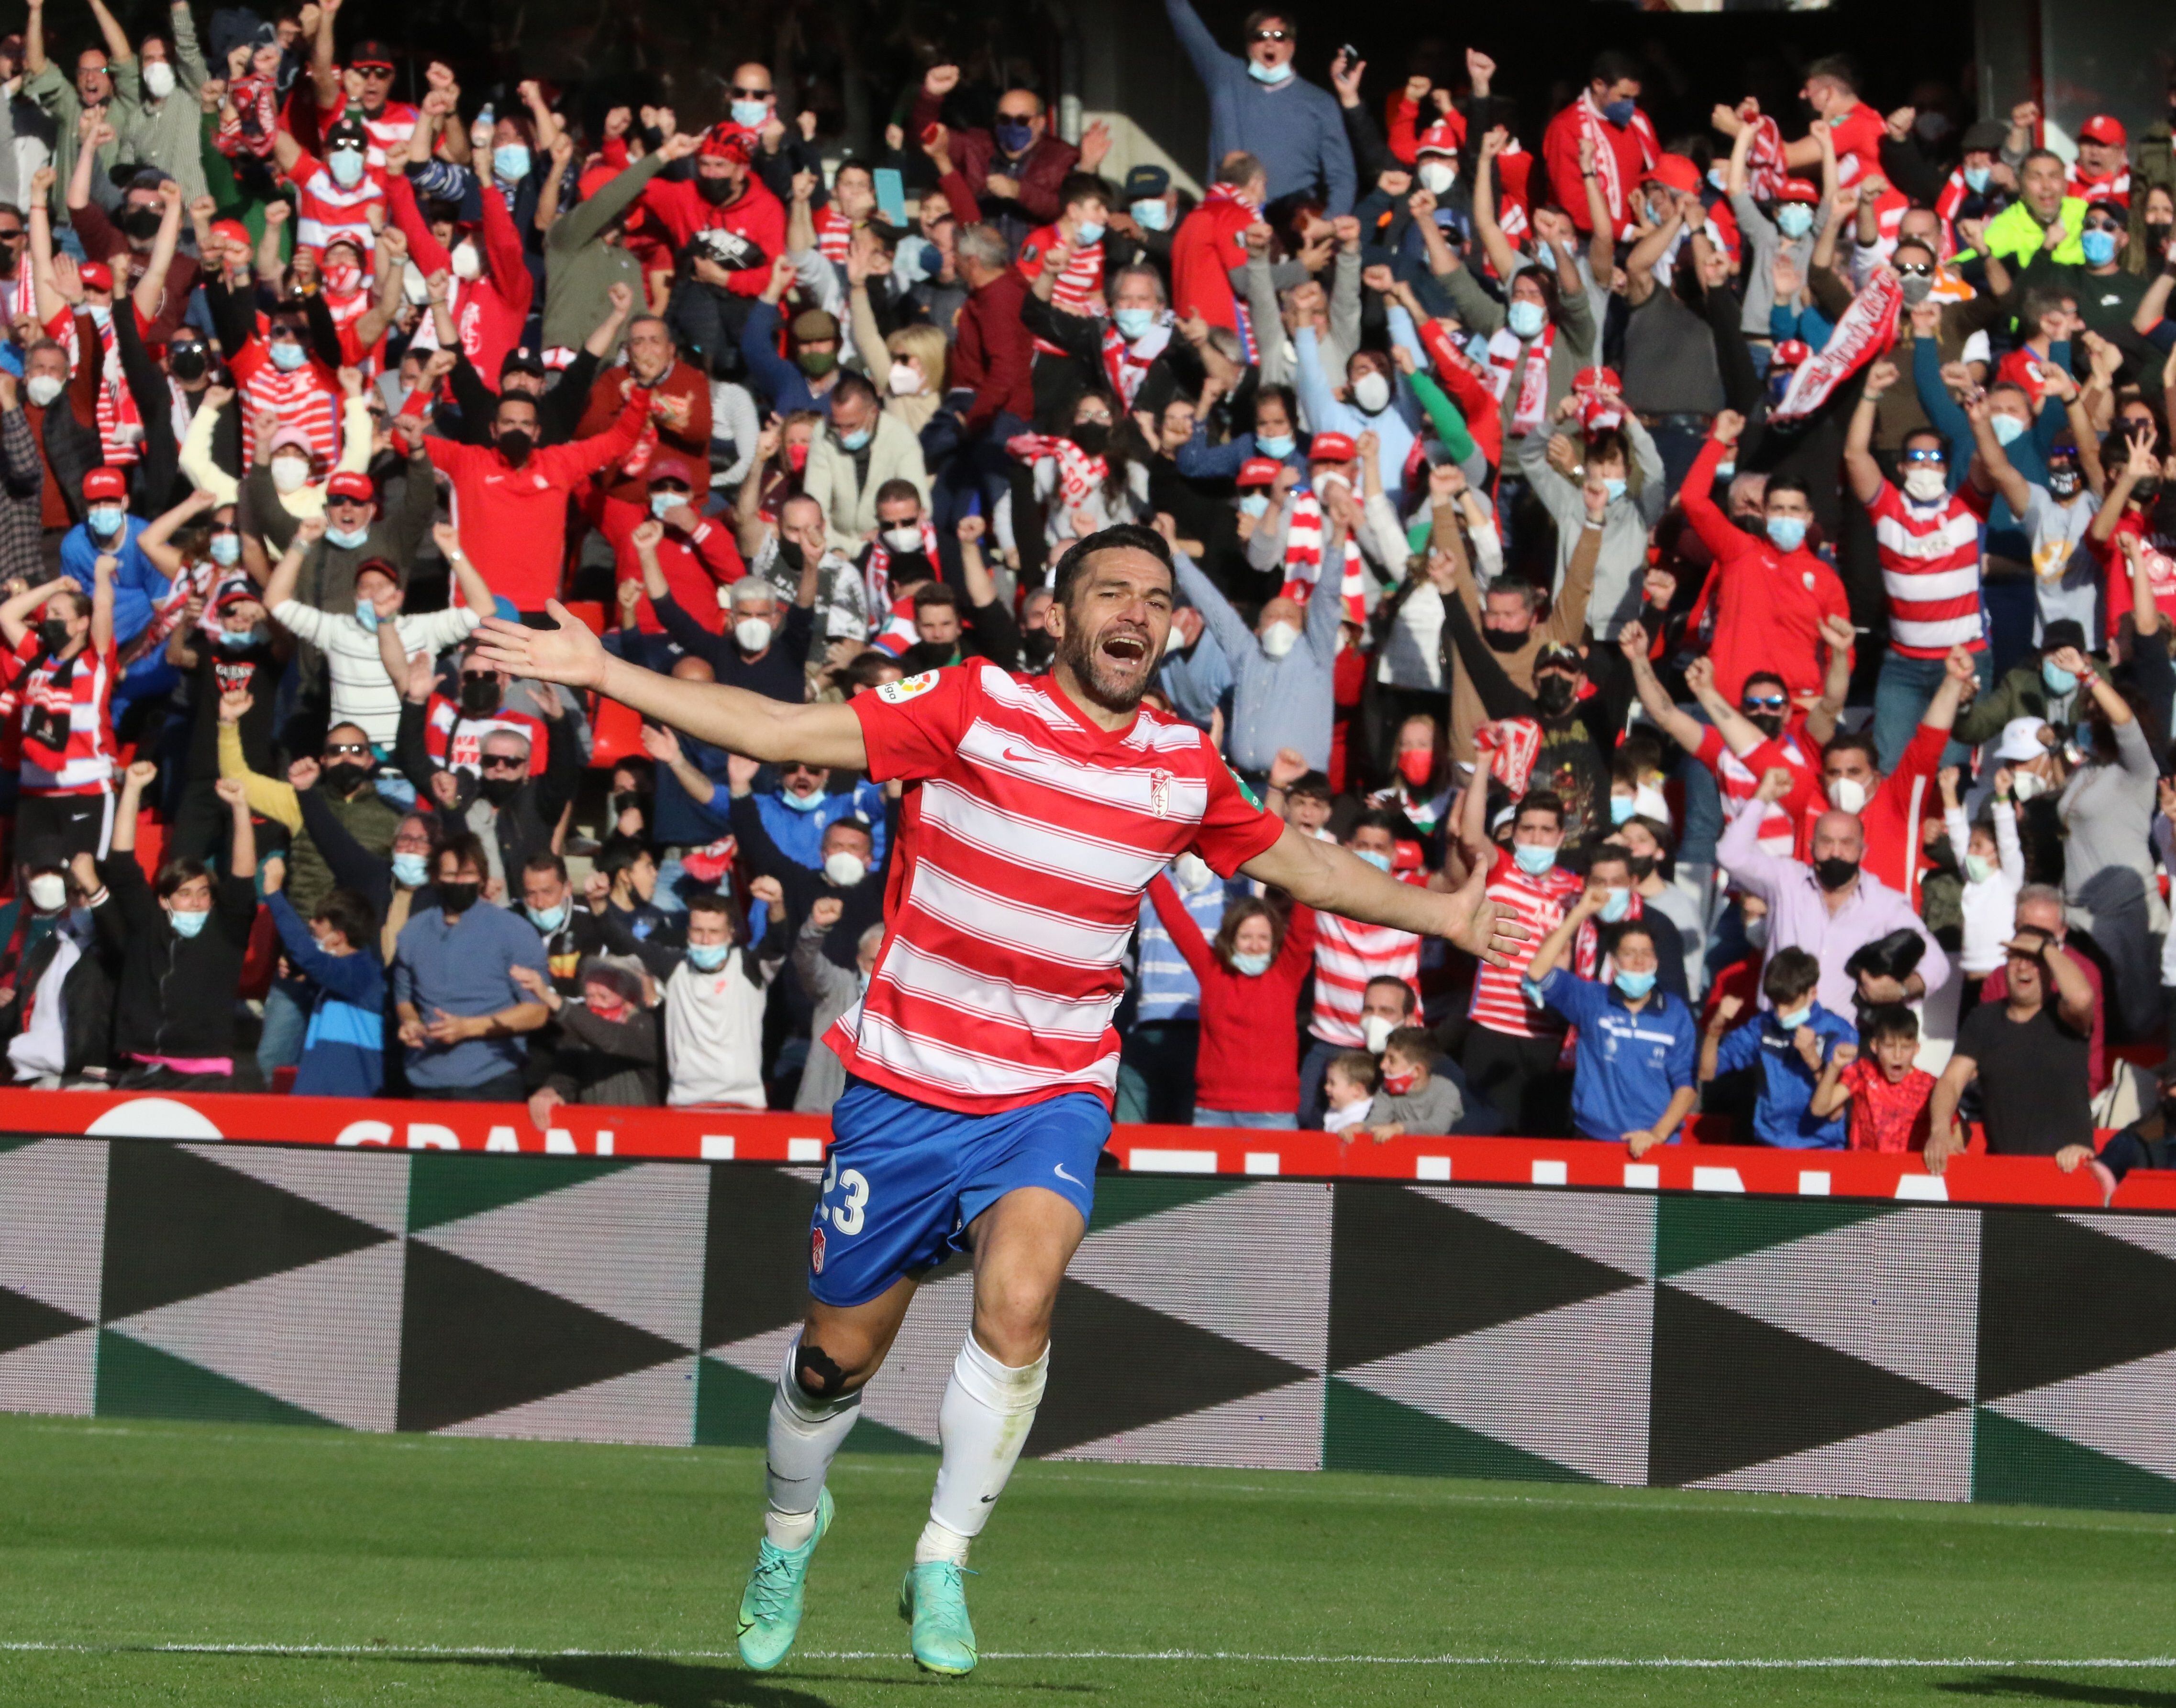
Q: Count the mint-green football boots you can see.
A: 2